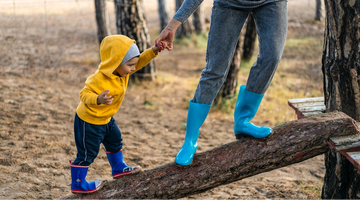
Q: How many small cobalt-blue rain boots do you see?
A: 2